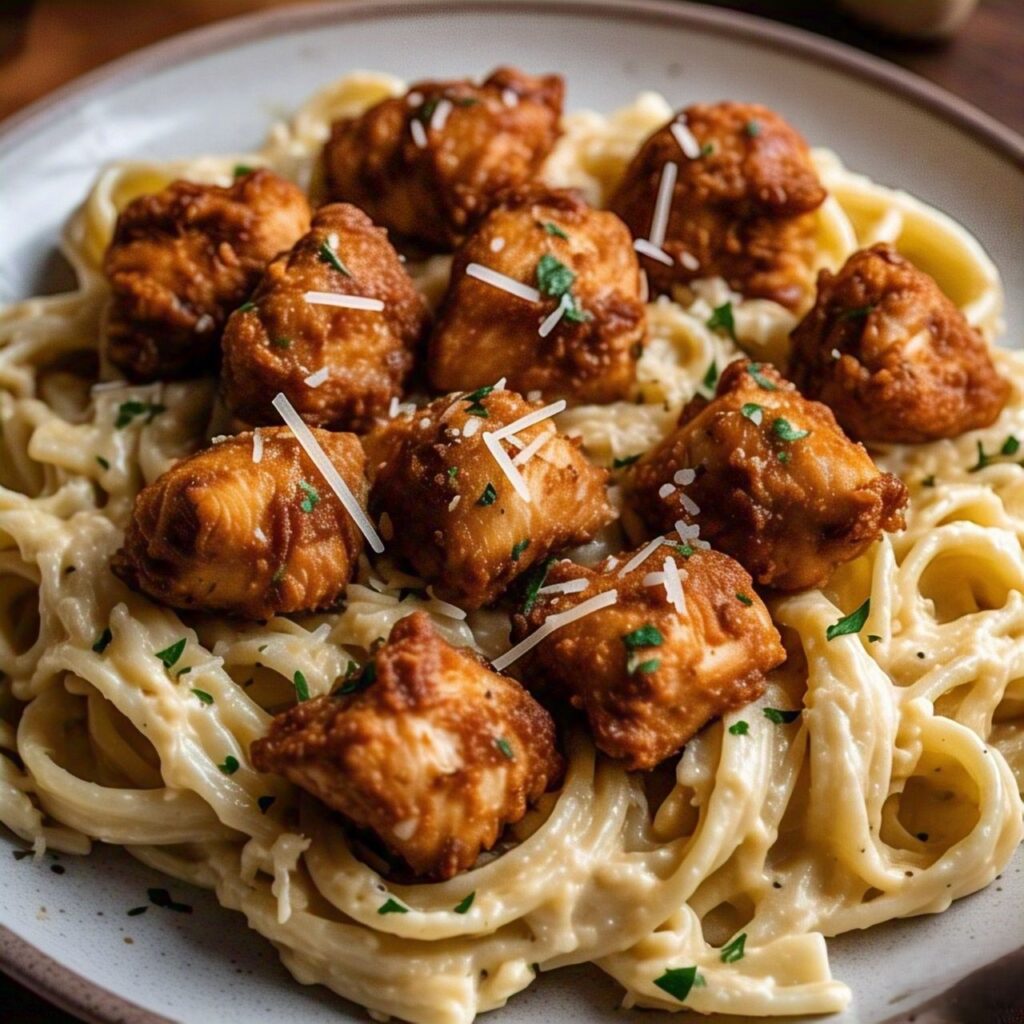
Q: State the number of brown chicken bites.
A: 11